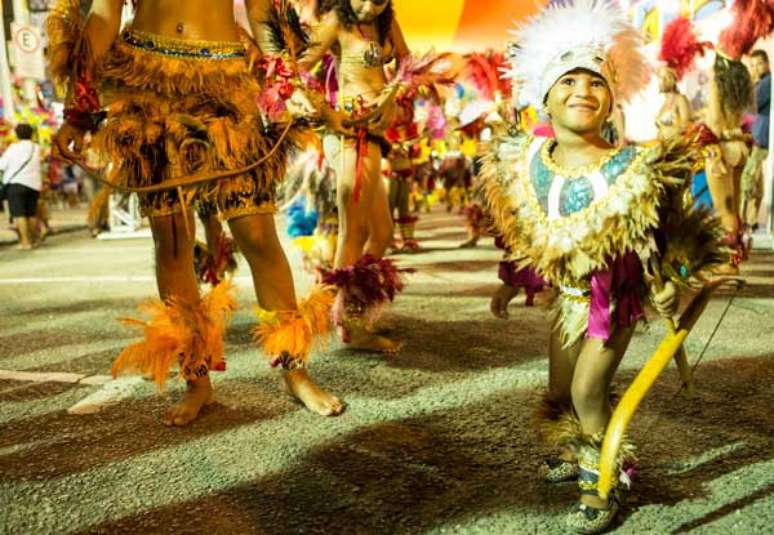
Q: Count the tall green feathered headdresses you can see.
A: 0